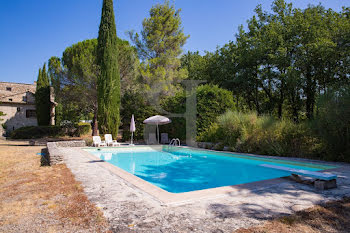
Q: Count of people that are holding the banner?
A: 0